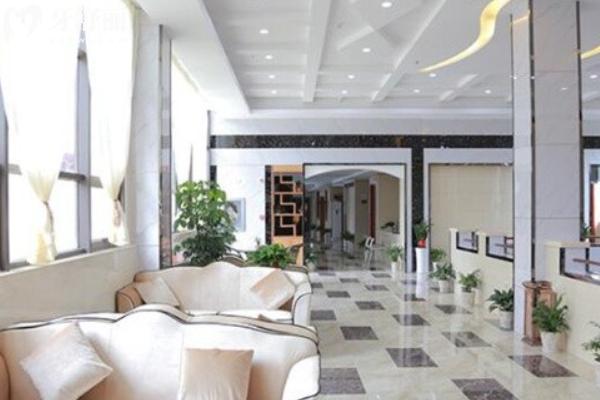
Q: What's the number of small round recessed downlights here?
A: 12